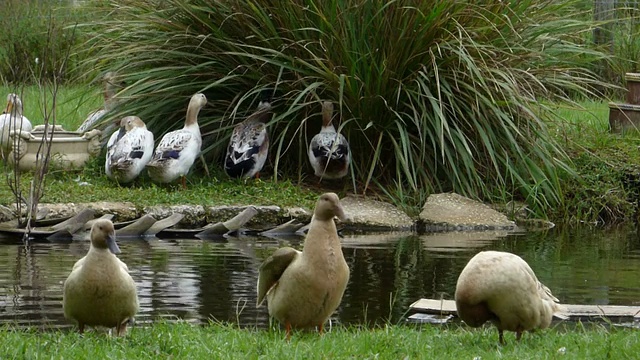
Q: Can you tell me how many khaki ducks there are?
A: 3